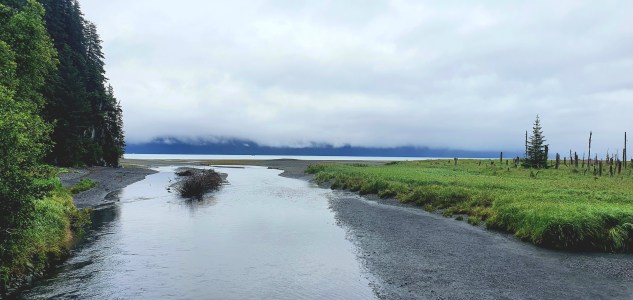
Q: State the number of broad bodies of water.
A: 2